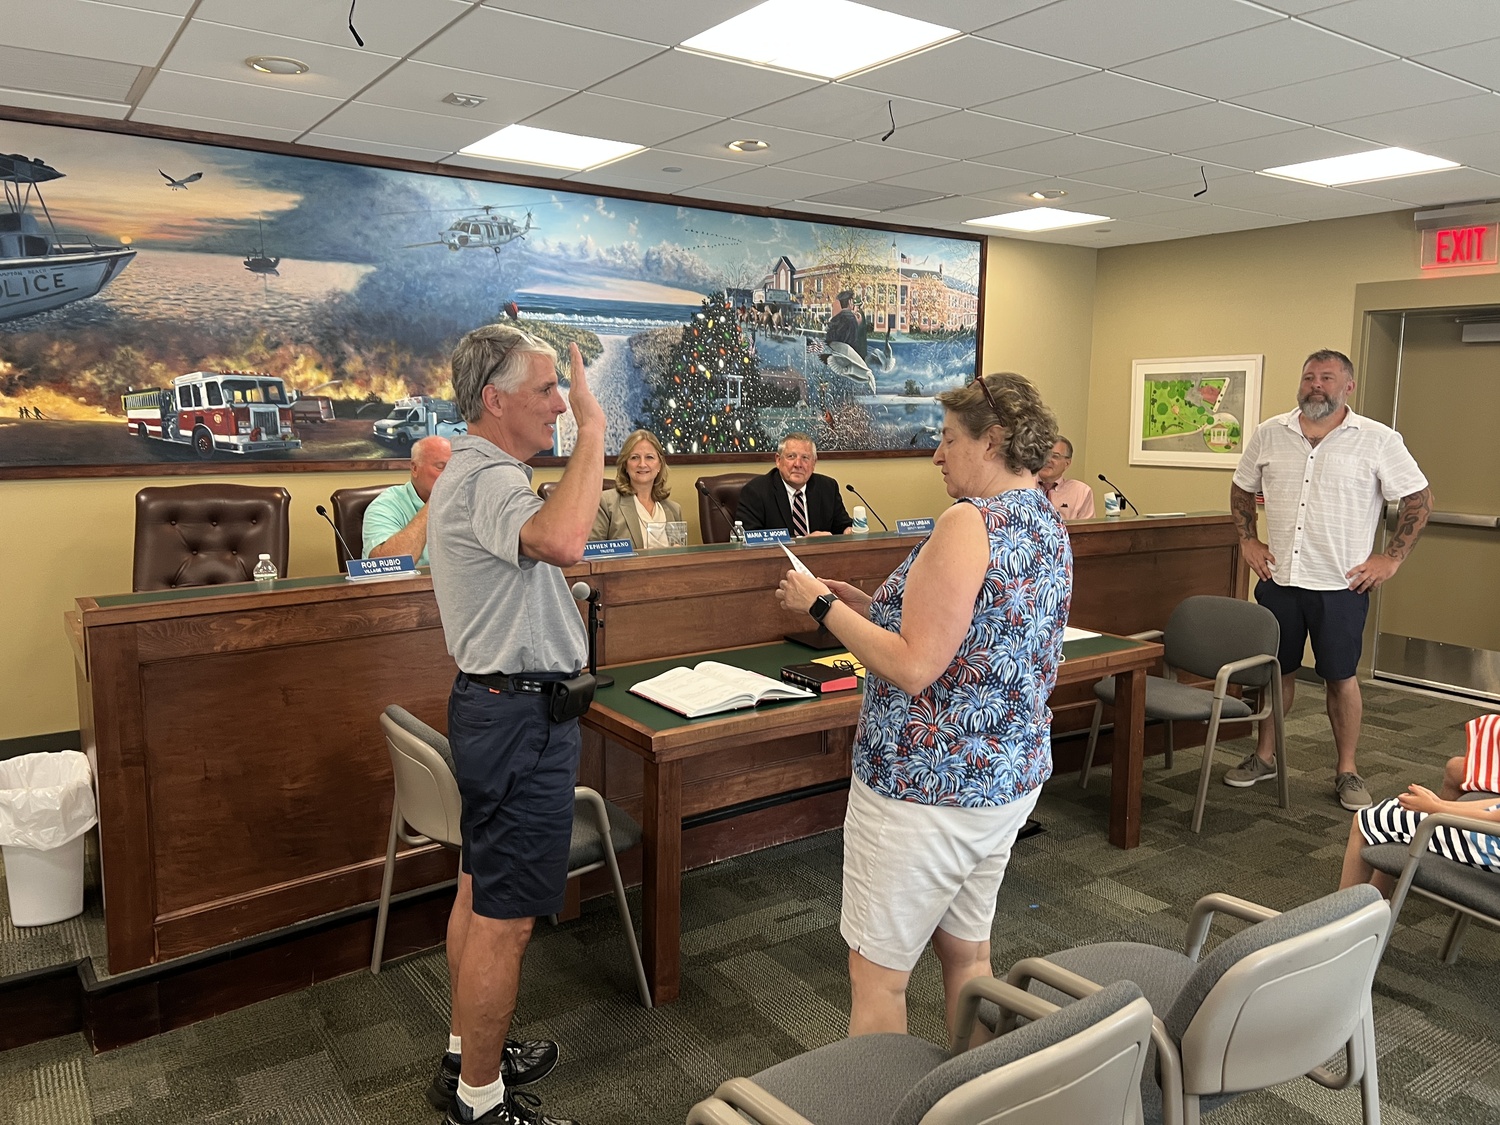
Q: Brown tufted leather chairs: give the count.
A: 4